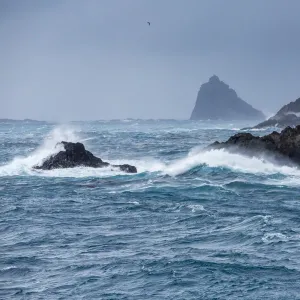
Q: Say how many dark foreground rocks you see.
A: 2